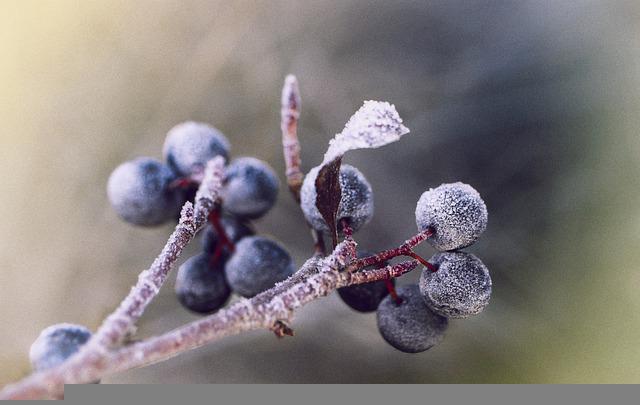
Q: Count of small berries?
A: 12